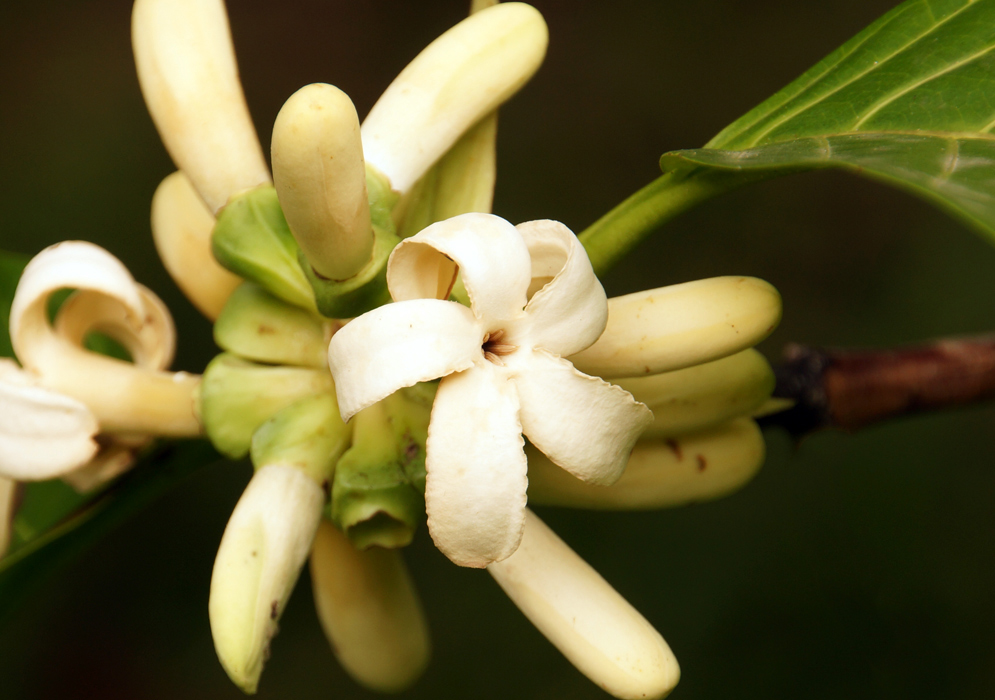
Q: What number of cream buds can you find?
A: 10